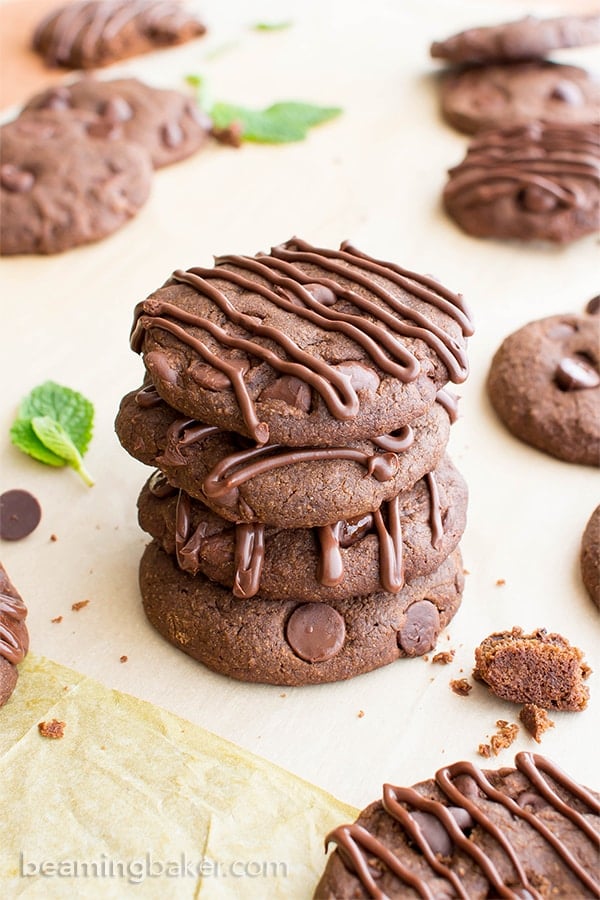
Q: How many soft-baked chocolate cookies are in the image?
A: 14